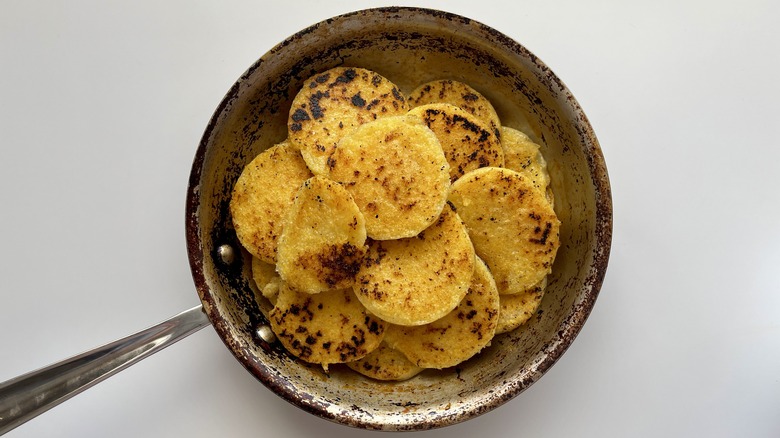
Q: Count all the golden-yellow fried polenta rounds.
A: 14